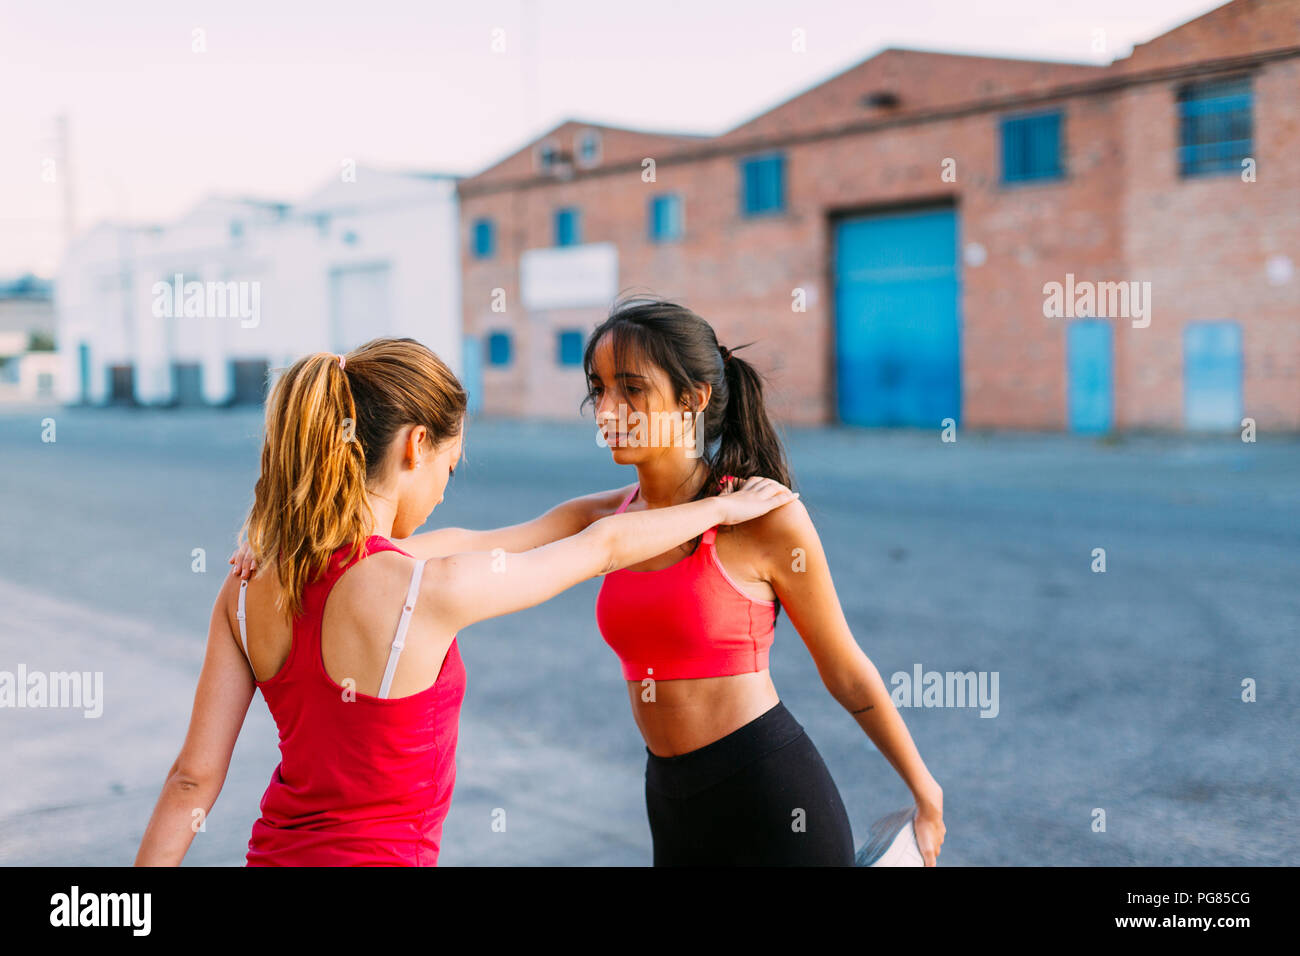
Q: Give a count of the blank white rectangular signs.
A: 1